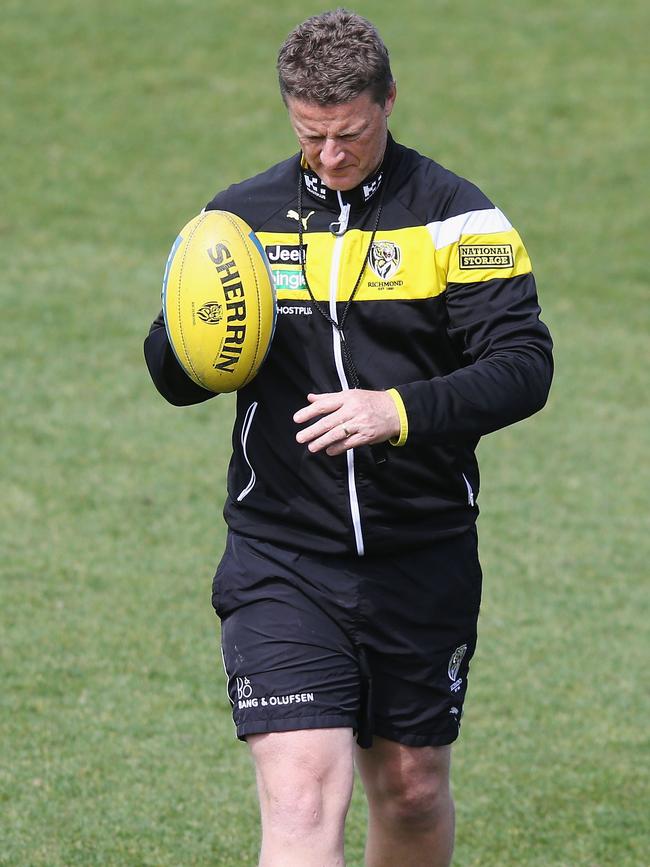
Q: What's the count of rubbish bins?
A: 0